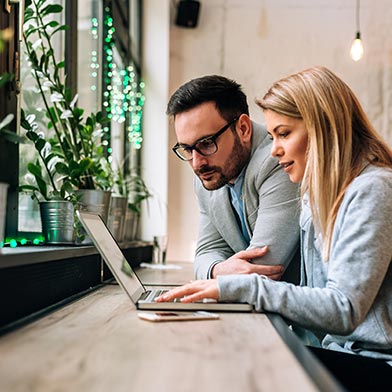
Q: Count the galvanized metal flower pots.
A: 4